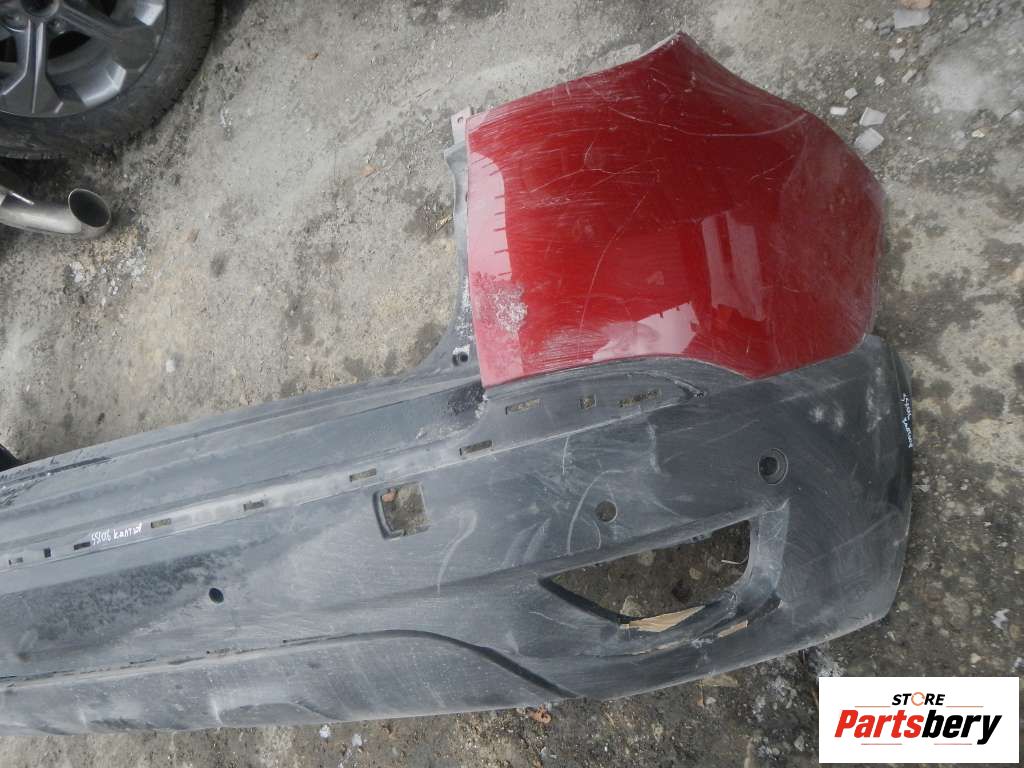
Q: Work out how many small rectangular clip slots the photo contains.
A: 10